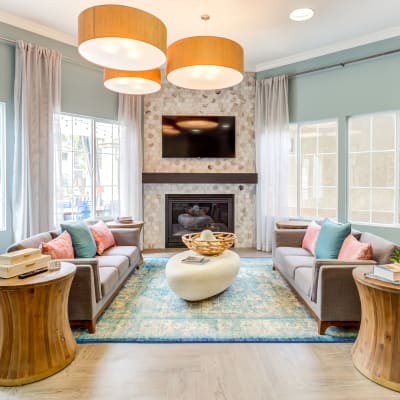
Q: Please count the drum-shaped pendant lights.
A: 3